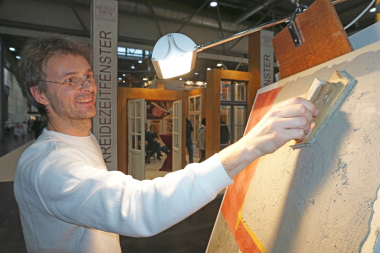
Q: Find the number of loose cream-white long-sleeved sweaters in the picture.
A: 1